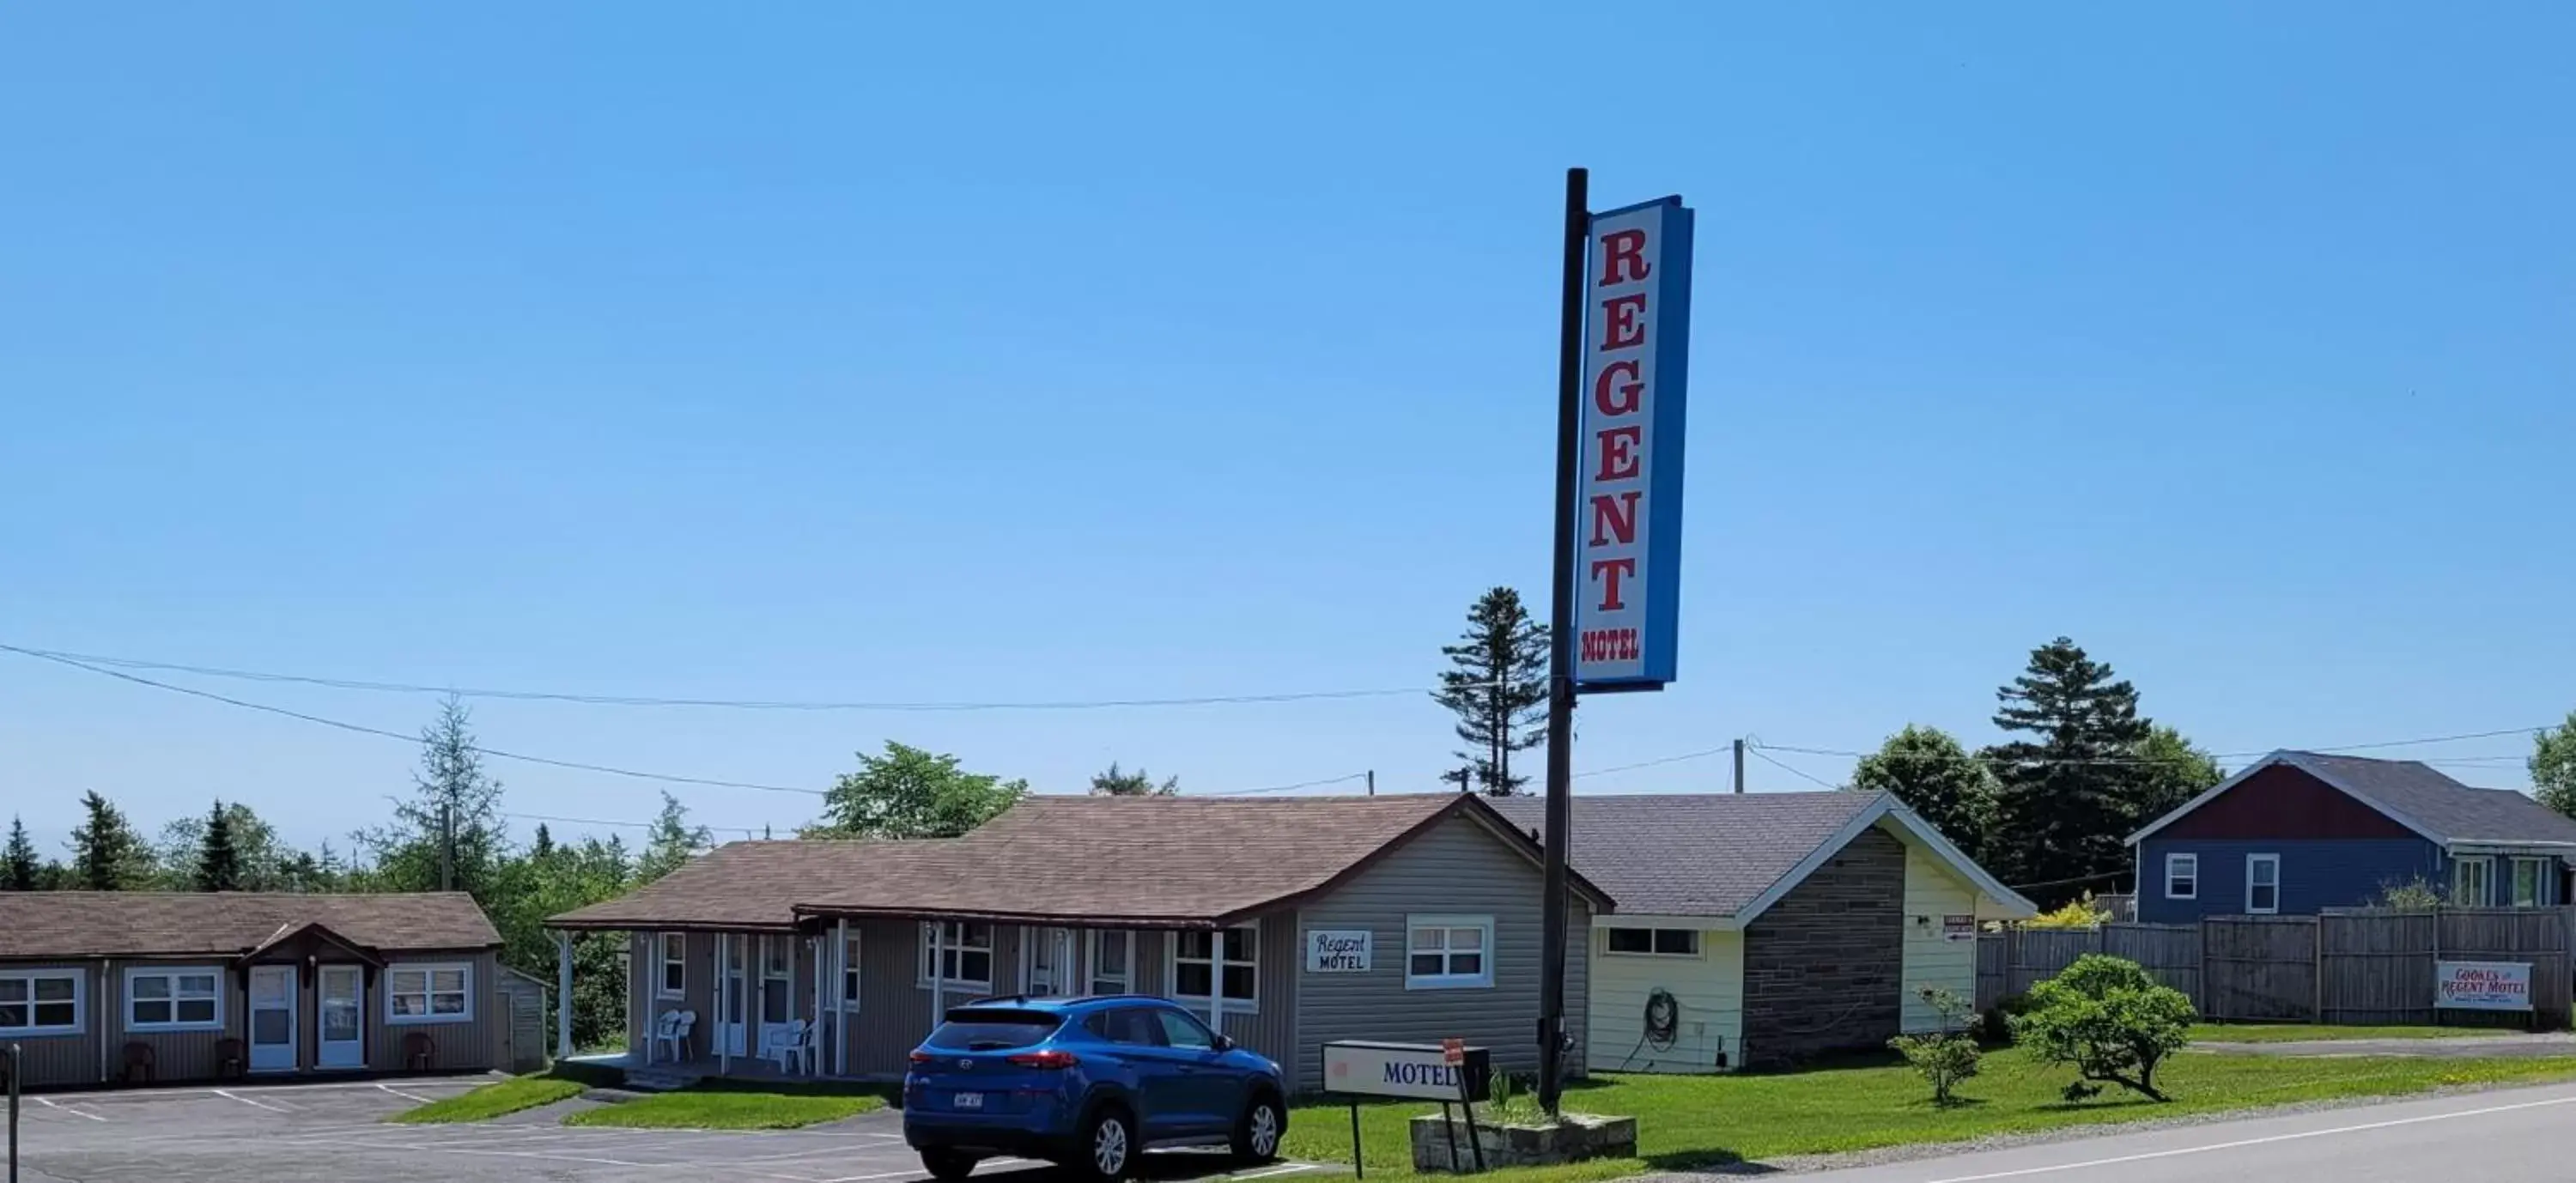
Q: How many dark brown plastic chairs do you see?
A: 3